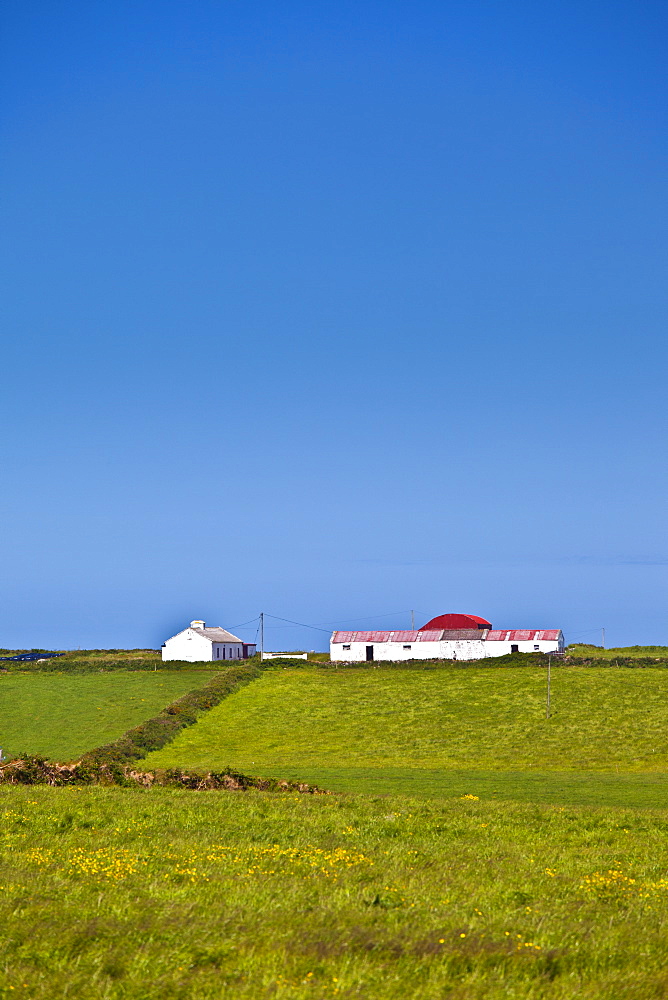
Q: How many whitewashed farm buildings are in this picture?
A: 2